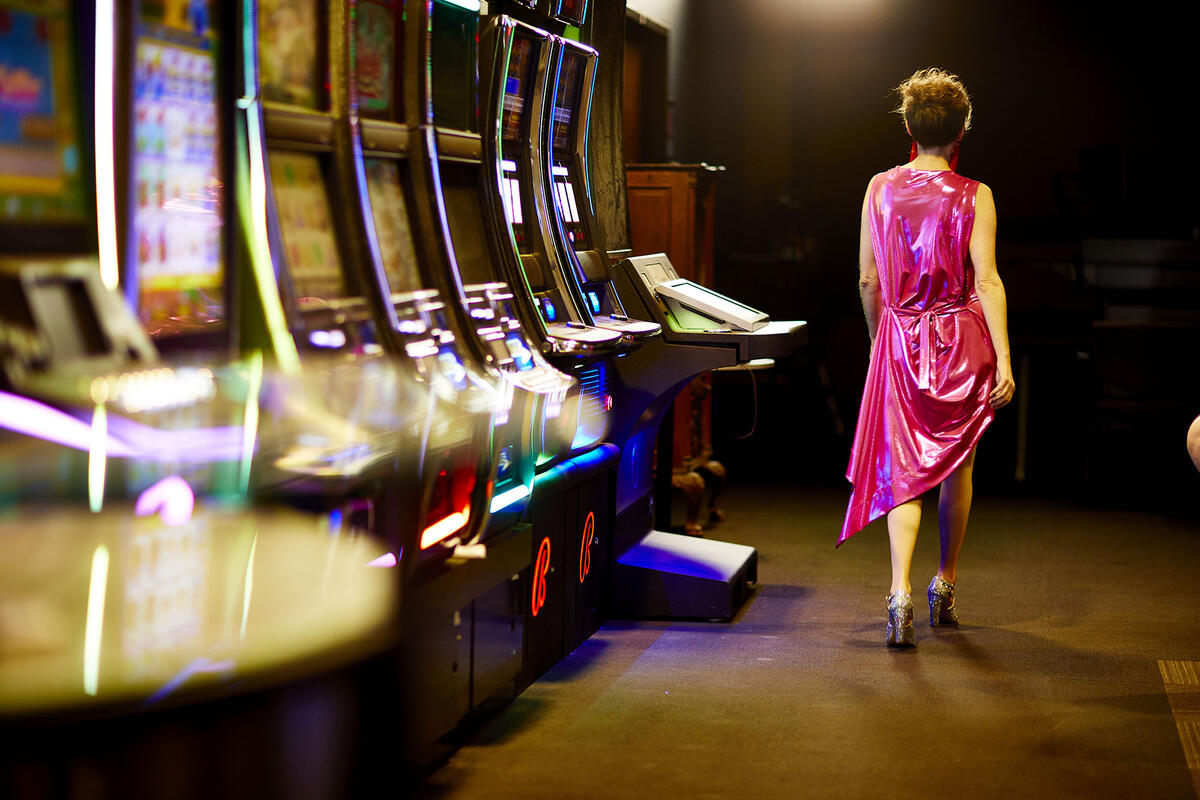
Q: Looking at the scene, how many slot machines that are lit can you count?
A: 7